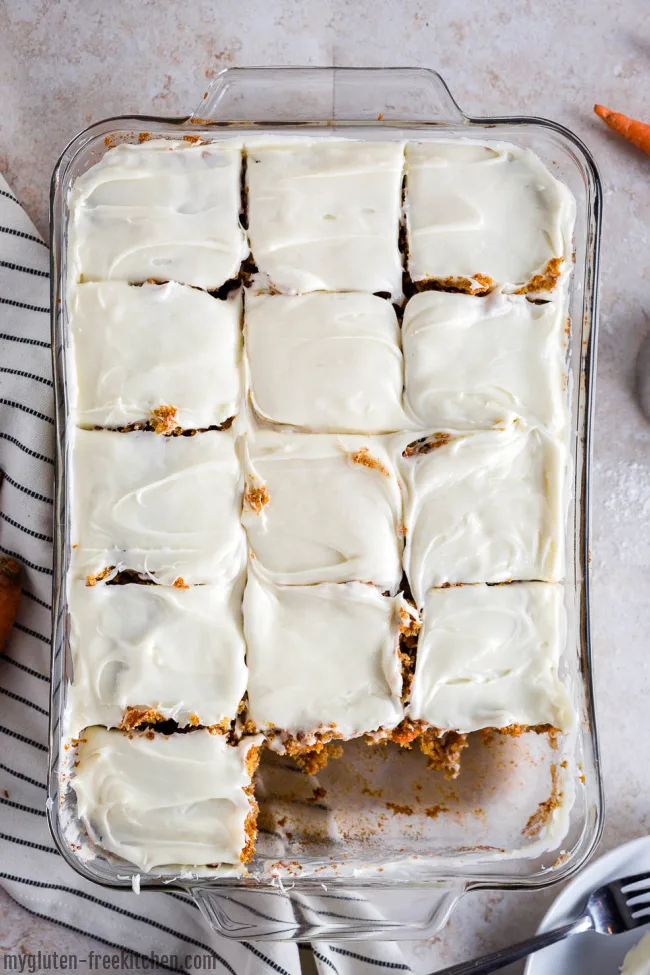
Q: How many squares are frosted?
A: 13